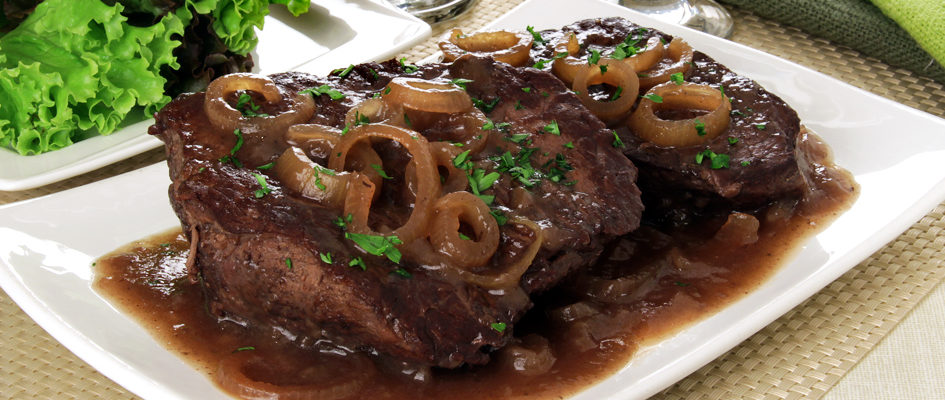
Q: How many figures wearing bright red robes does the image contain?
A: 0